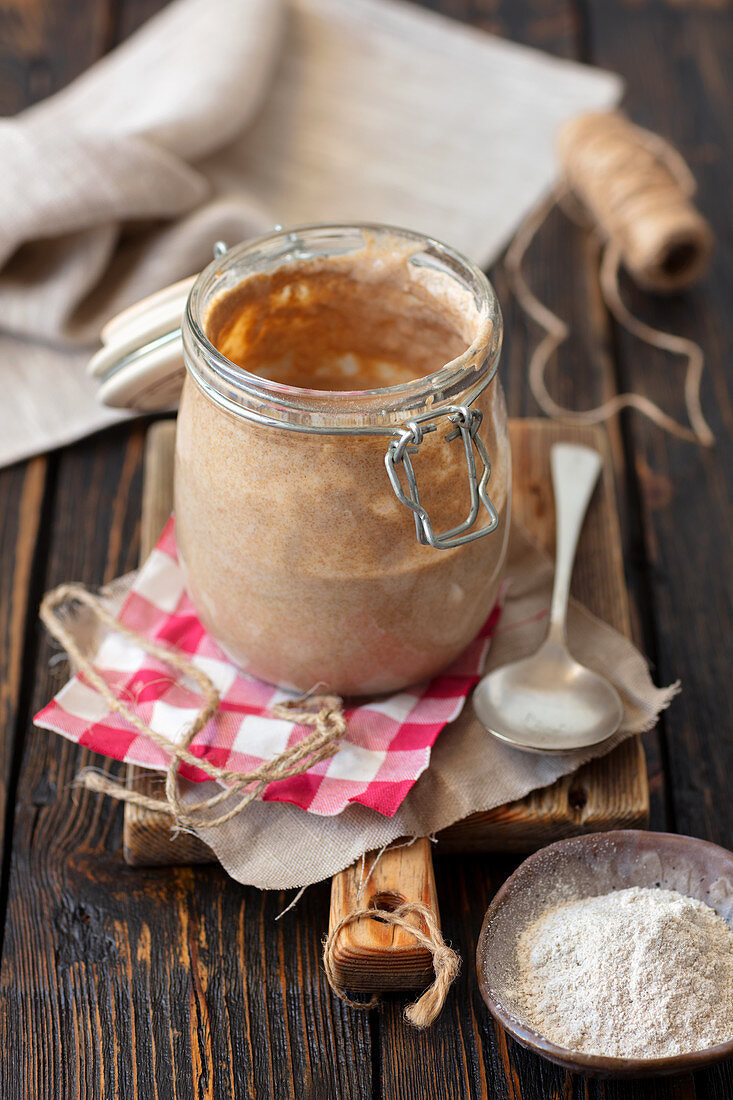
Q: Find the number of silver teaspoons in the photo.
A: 1